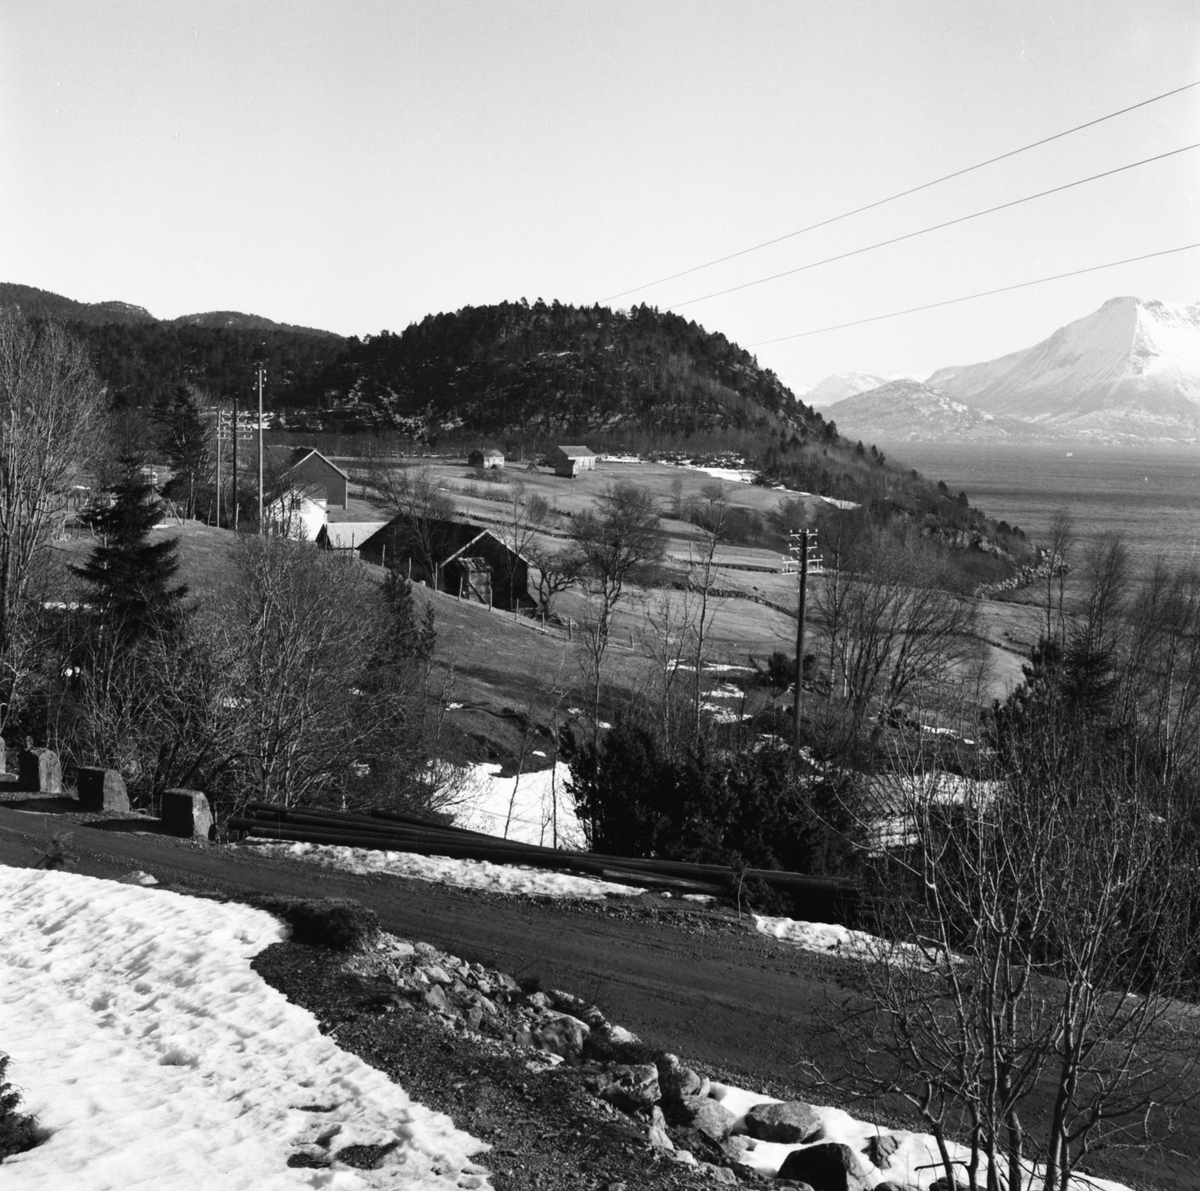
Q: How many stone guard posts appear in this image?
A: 4